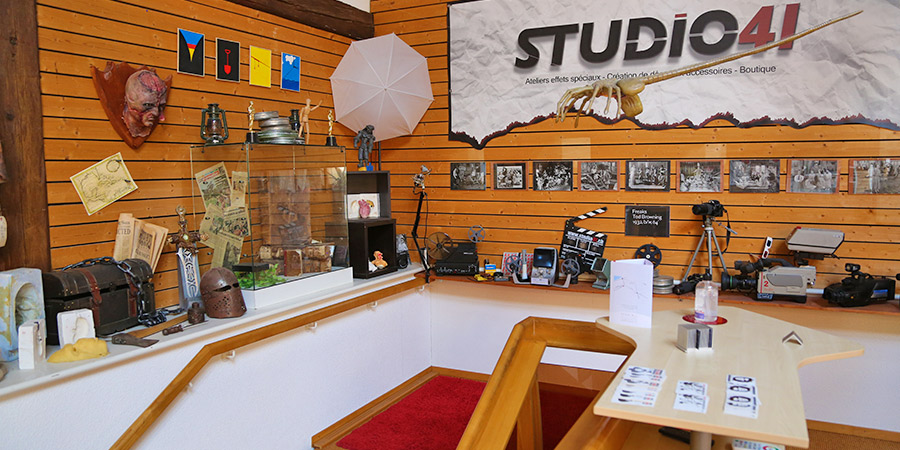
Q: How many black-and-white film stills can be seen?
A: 9